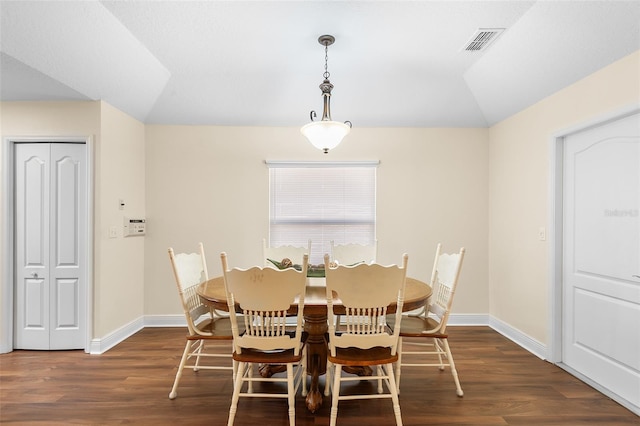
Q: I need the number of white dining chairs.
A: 6